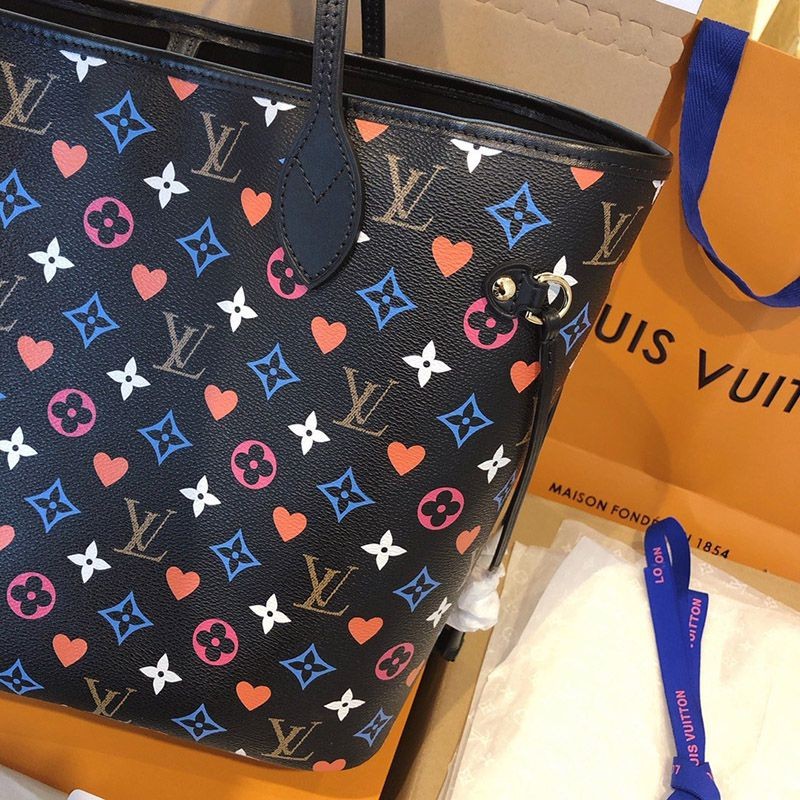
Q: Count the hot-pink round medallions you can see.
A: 9